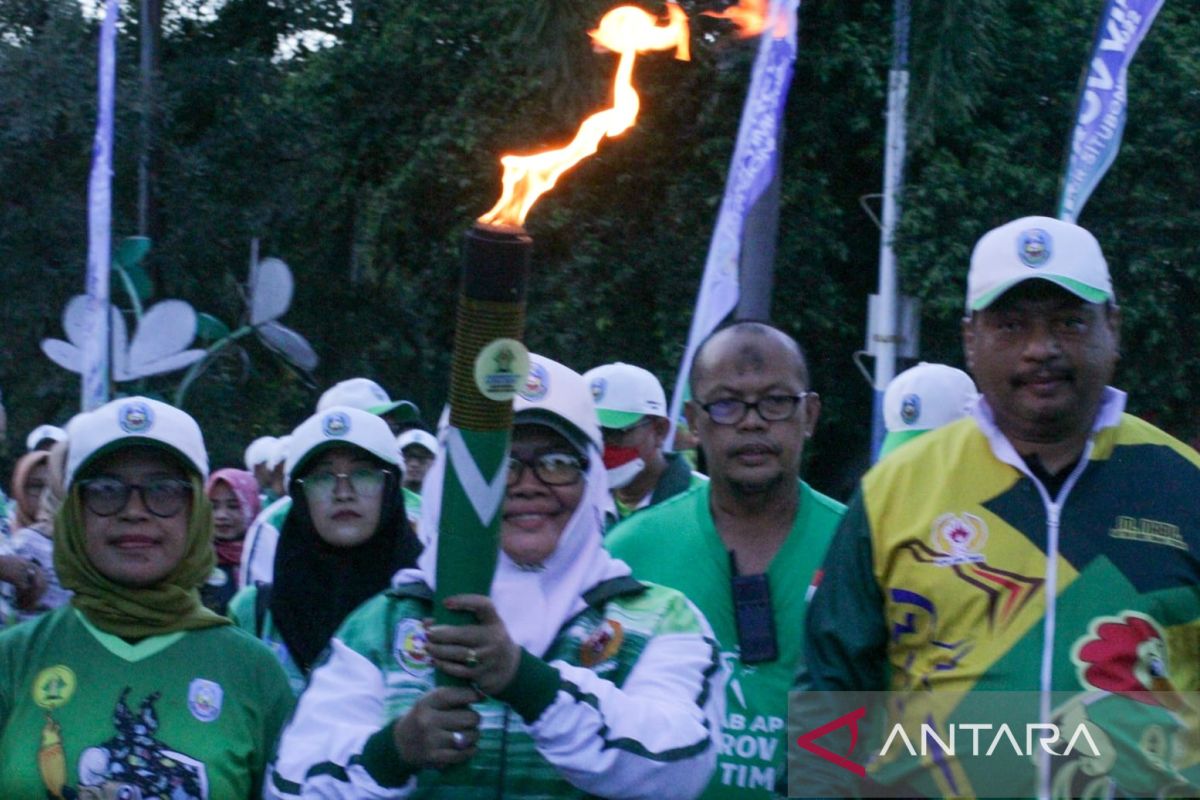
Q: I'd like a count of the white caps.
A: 11